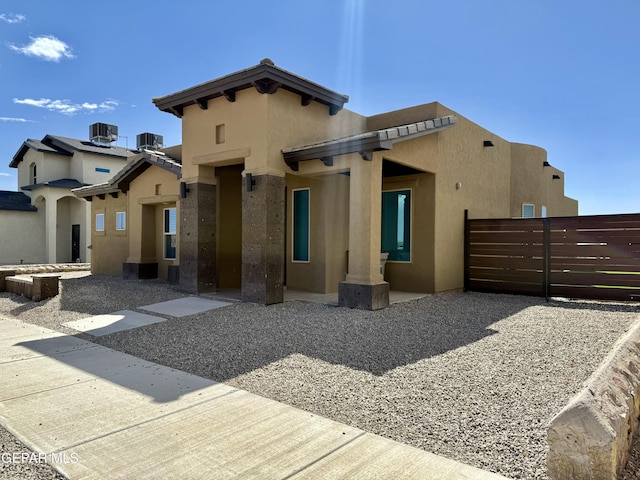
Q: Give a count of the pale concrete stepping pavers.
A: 2